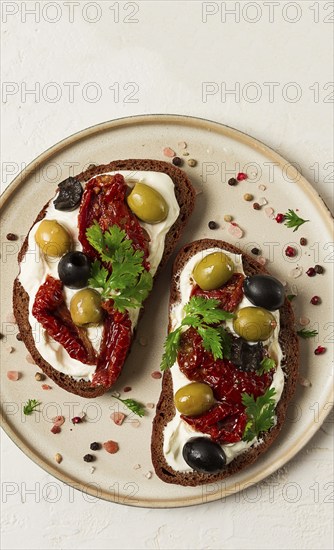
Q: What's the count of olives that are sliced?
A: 2